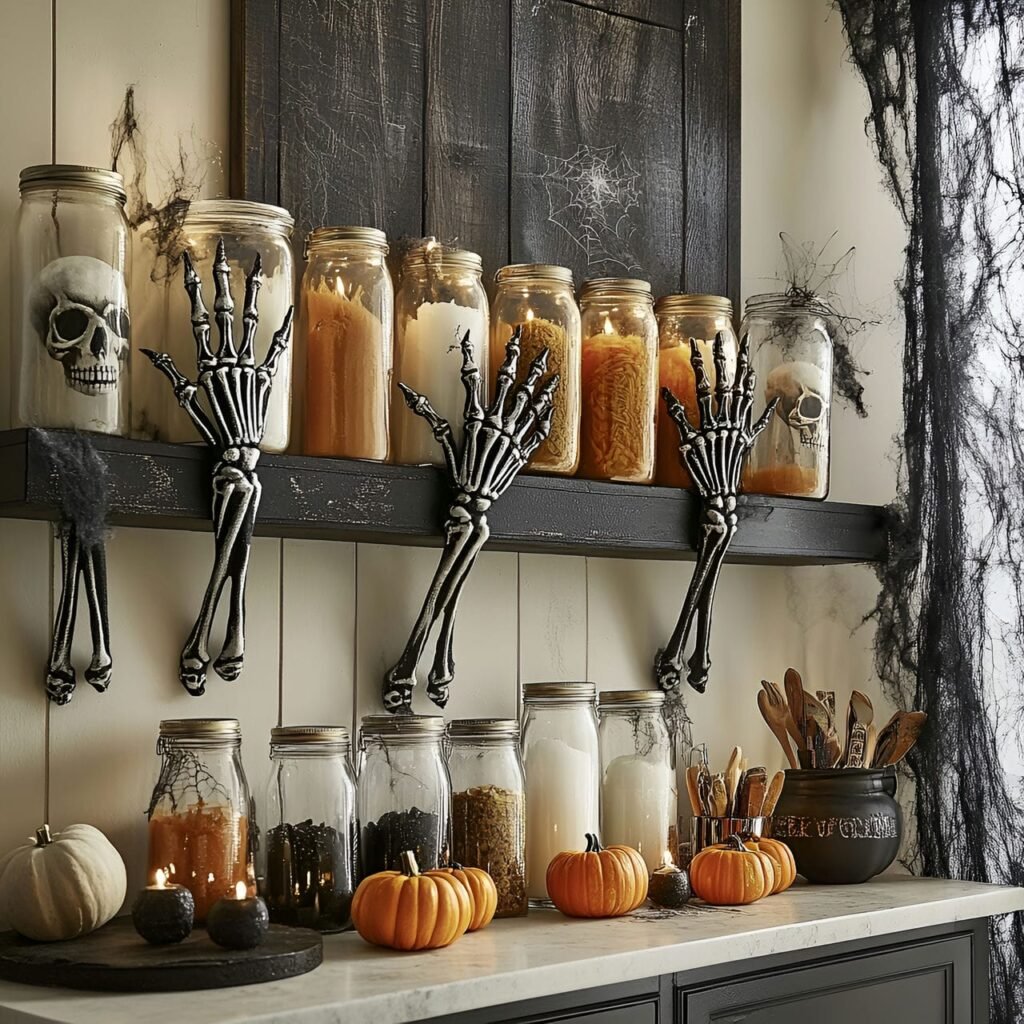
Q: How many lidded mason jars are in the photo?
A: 14